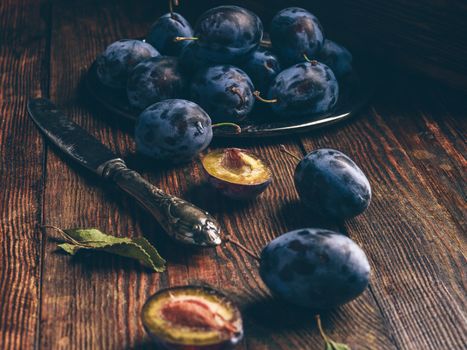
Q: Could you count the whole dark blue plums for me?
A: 12